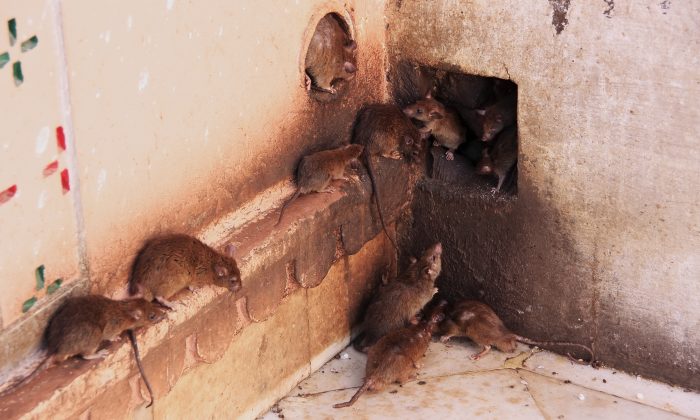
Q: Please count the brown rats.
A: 11